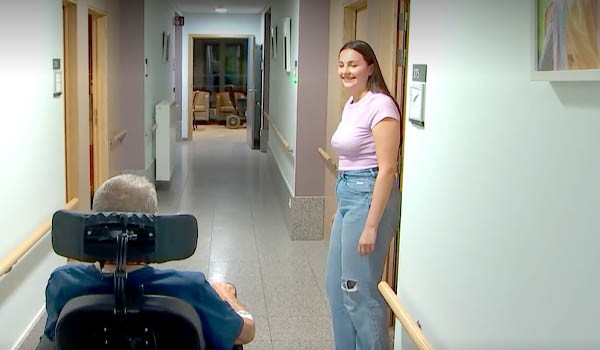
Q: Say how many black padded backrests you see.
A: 1